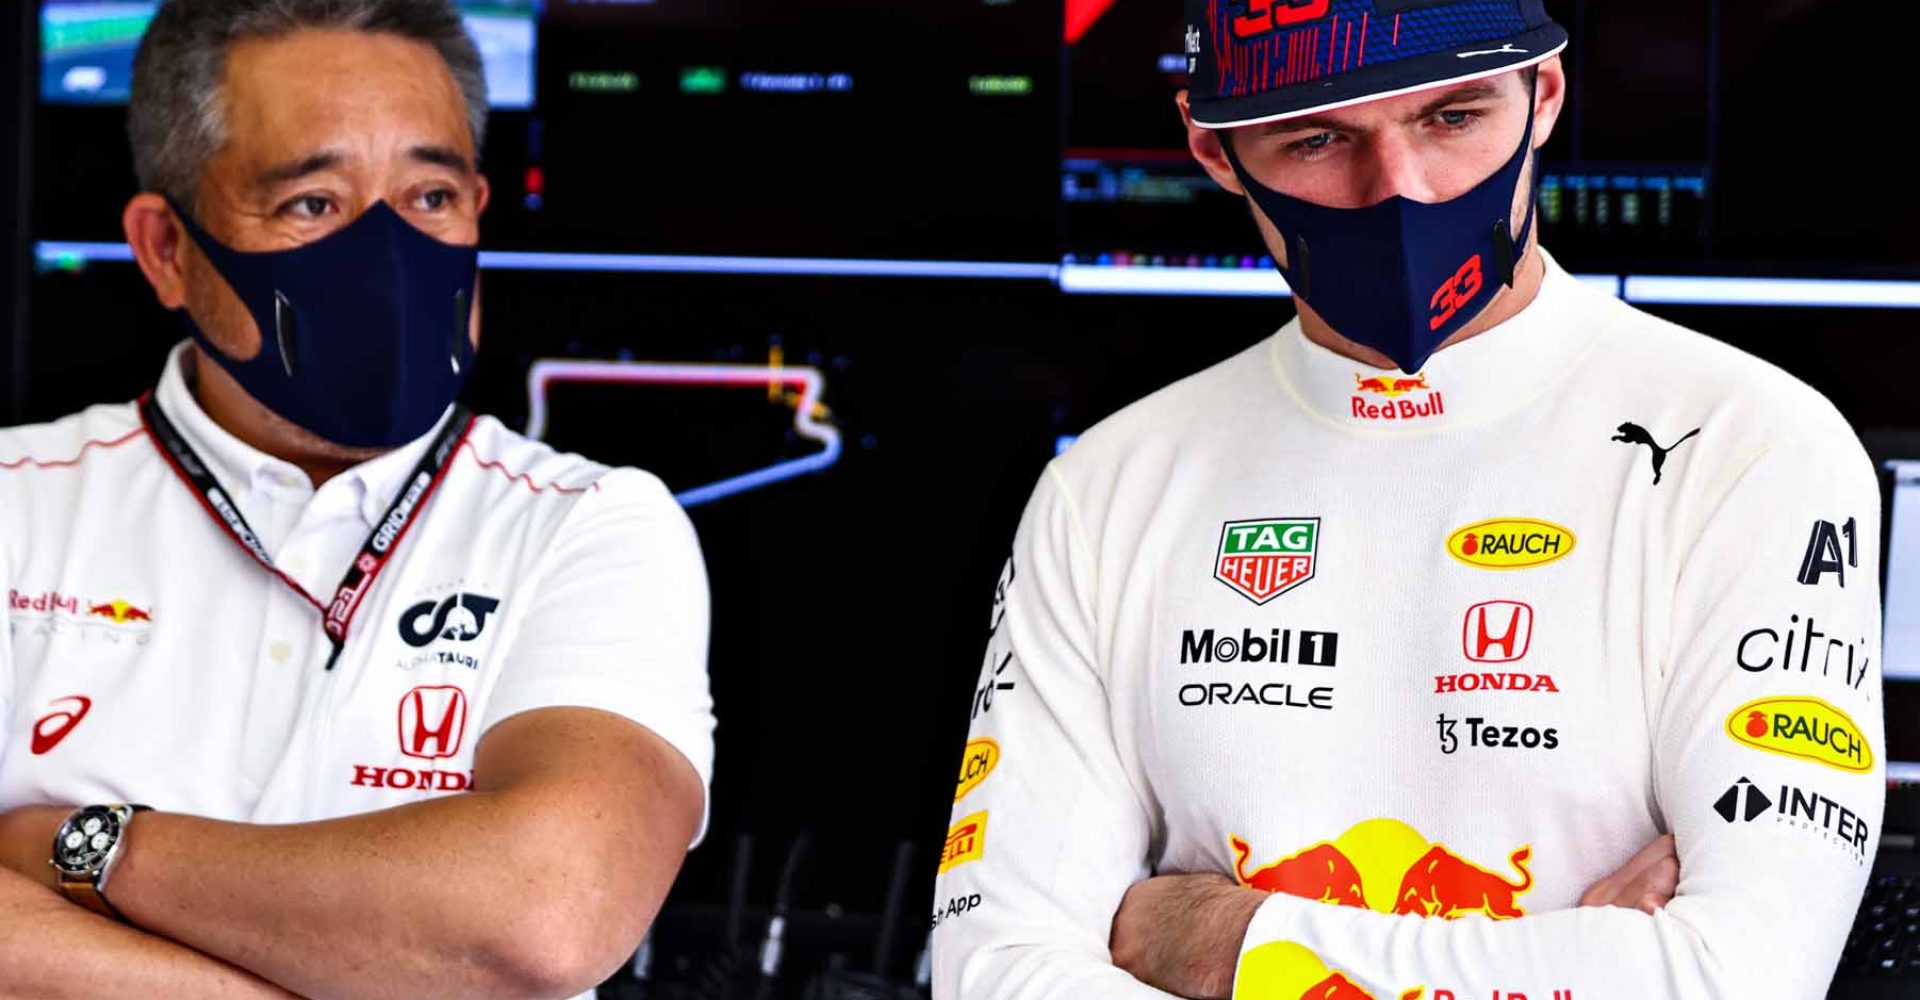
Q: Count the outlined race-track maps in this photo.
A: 1